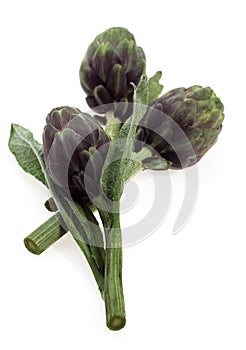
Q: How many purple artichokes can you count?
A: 3